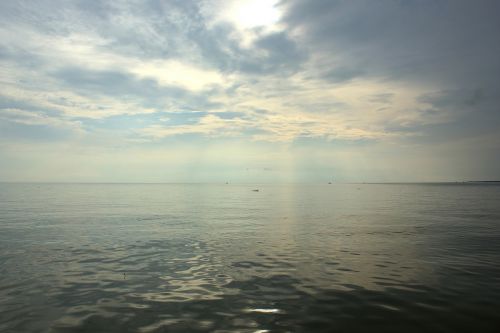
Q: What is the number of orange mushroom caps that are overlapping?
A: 0